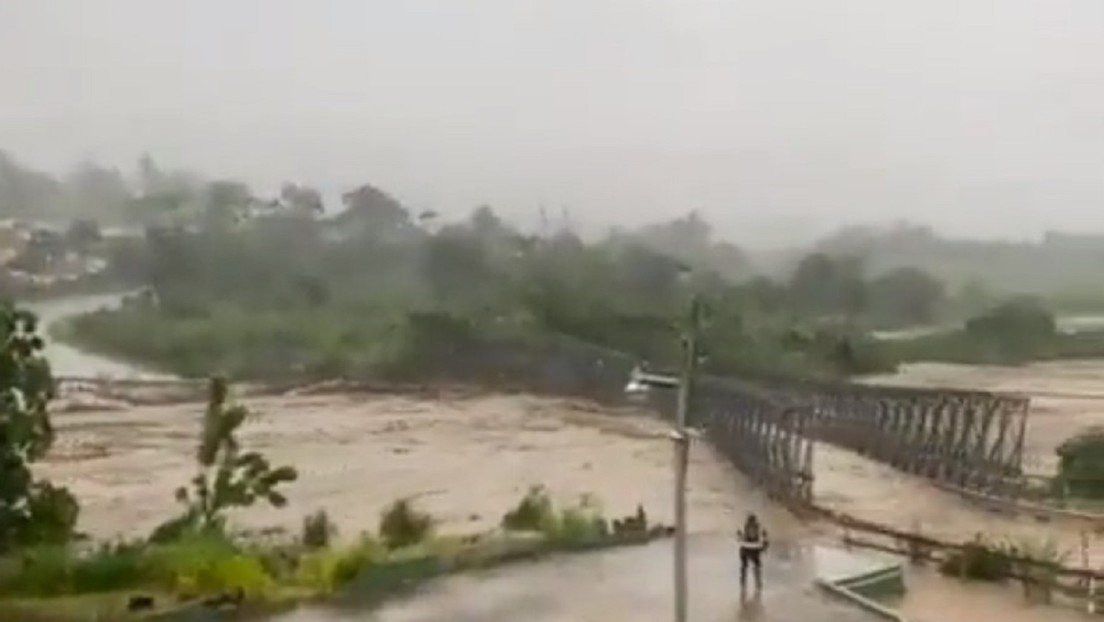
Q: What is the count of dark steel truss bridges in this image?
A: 2